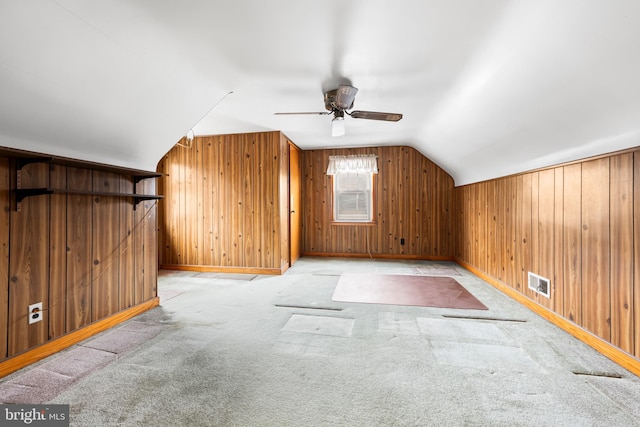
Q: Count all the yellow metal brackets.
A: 0